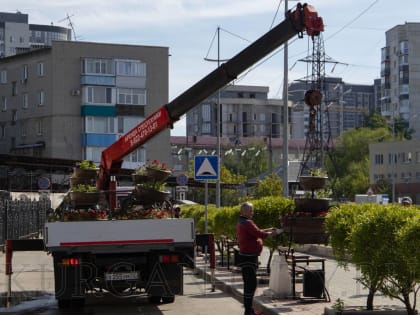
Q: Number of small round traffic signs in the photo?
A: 2